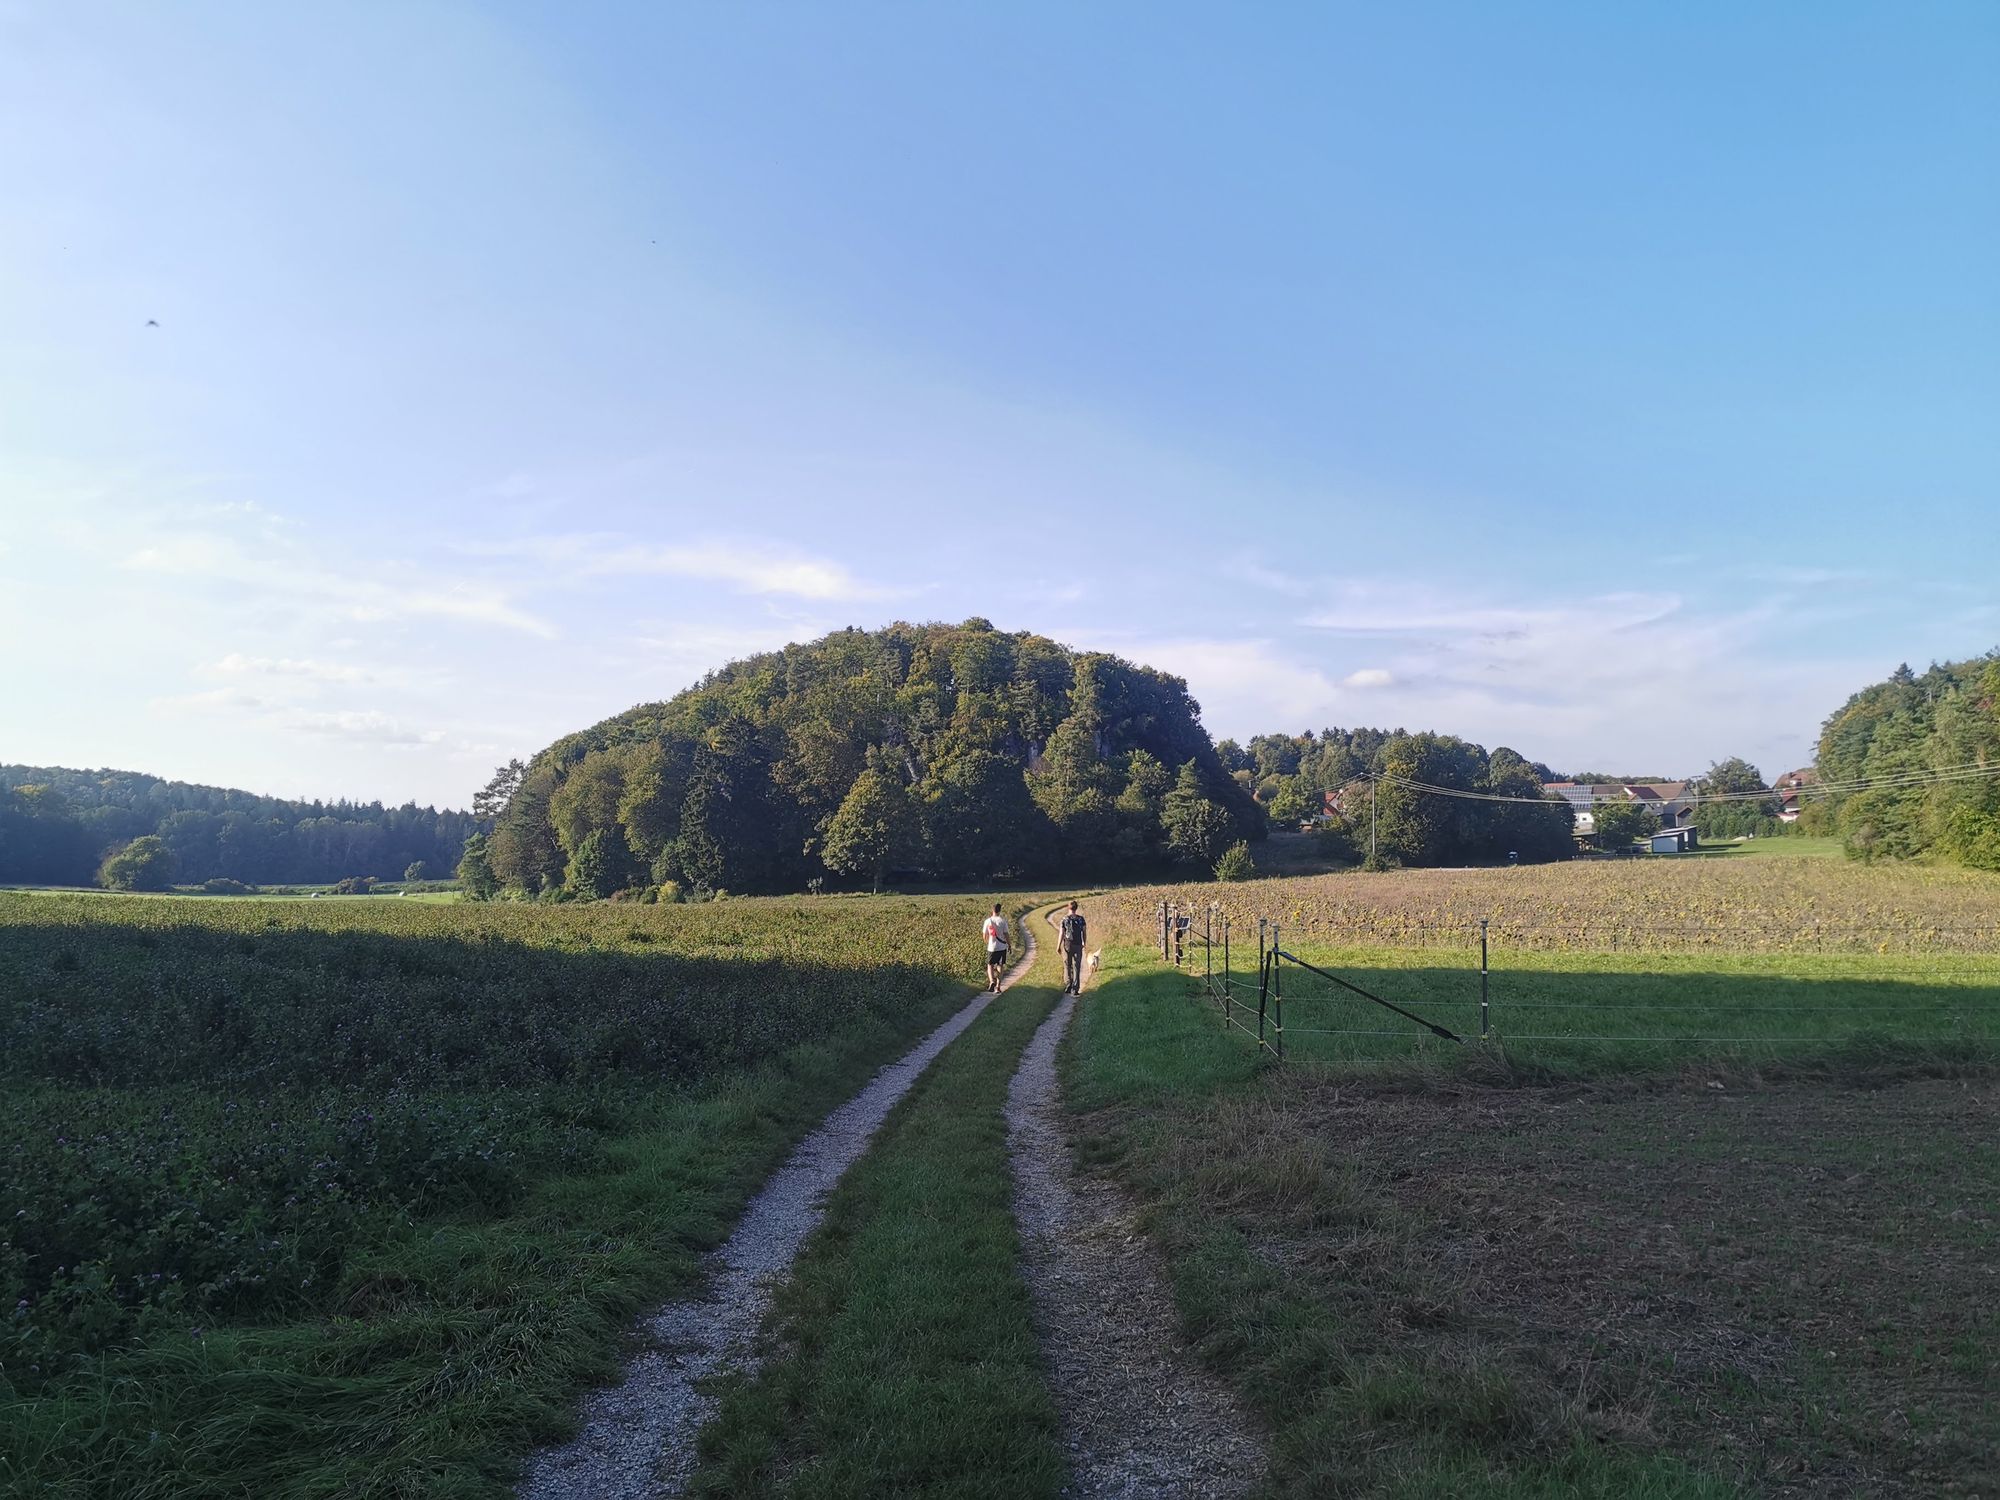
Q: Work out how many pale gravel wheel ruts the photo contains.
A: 2